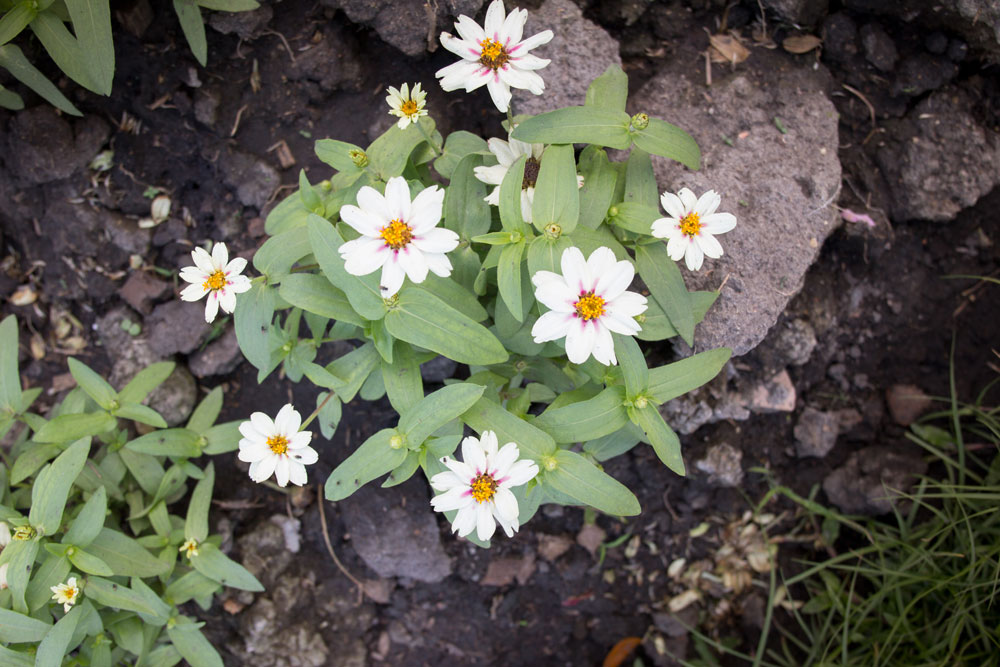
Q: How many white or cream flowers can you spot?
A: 11